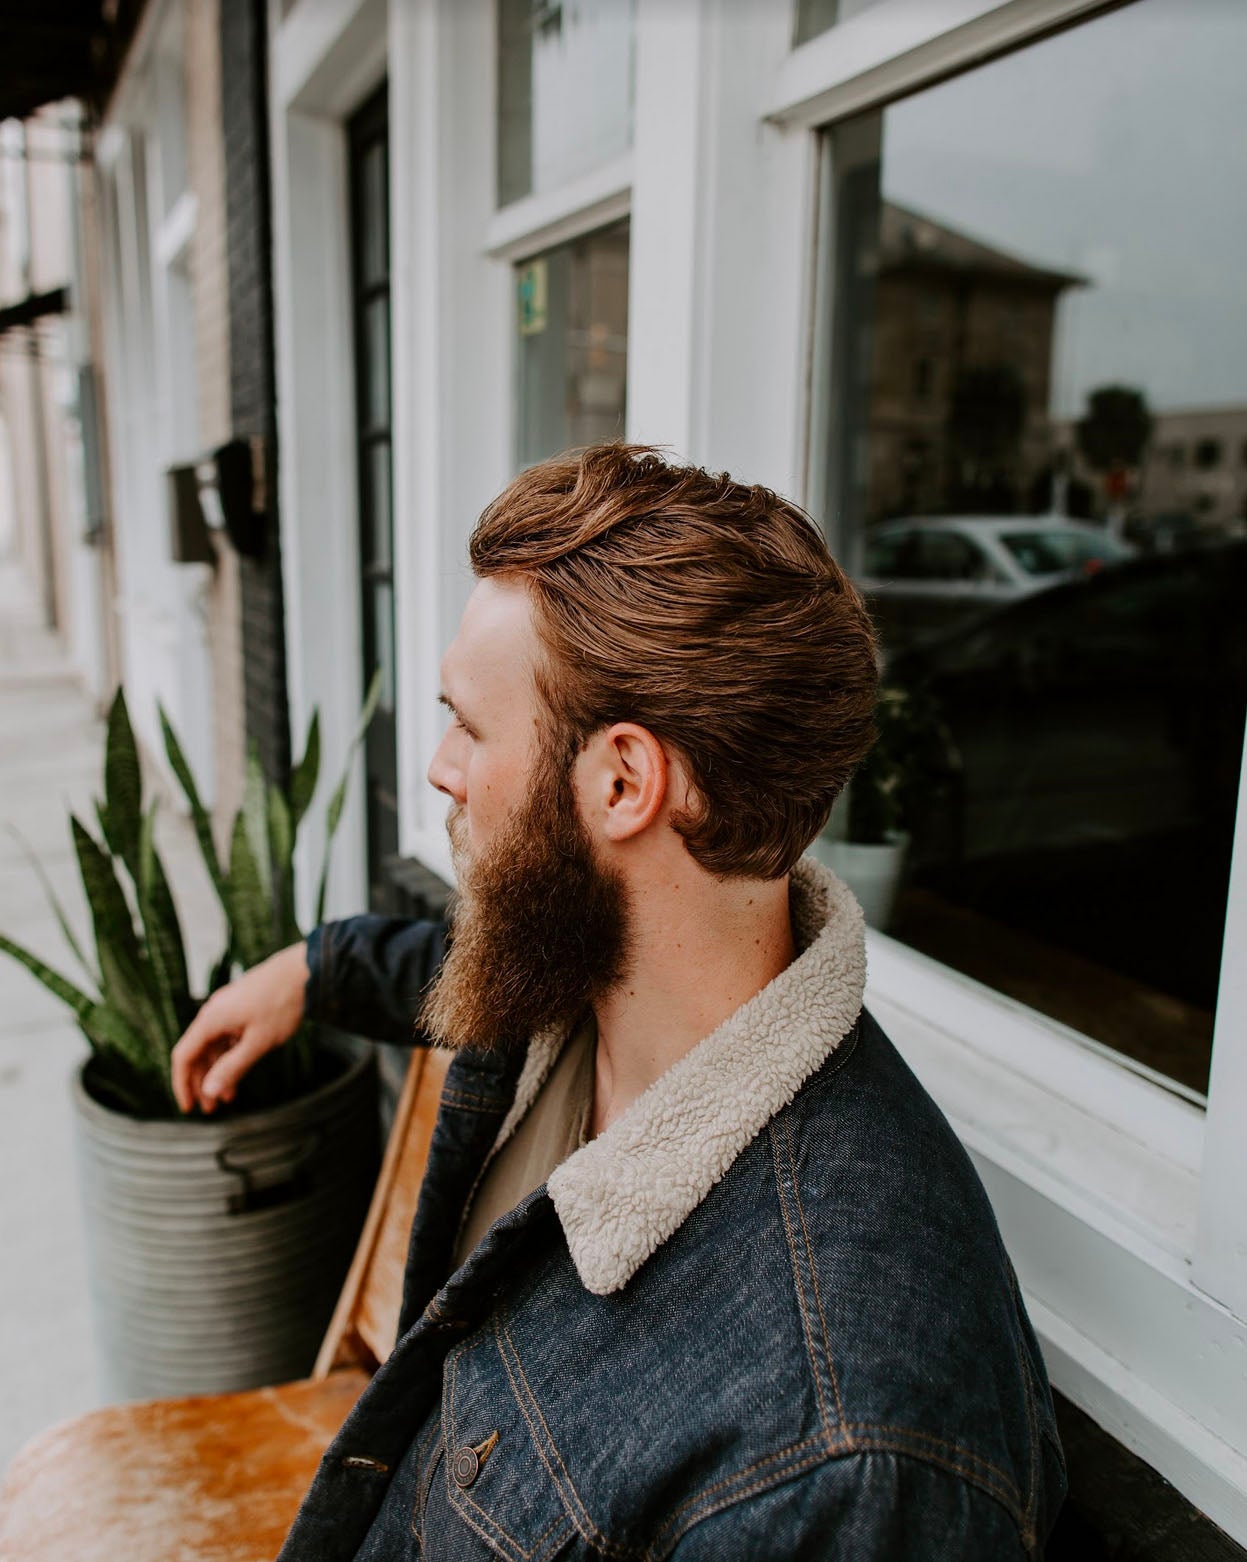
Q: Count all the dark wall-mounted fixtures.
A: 2